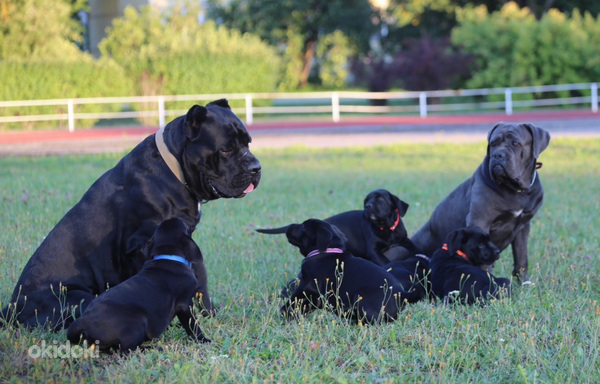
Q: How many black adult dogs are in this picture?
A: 1